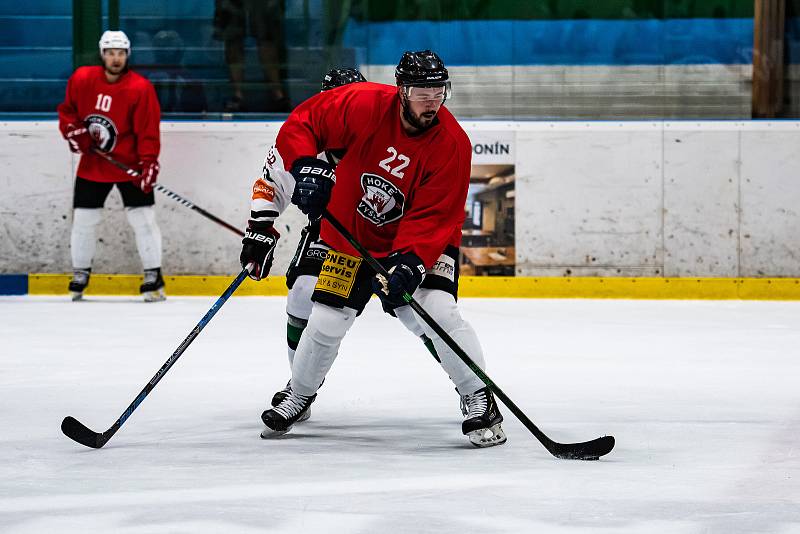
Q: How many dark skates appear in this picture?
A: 5